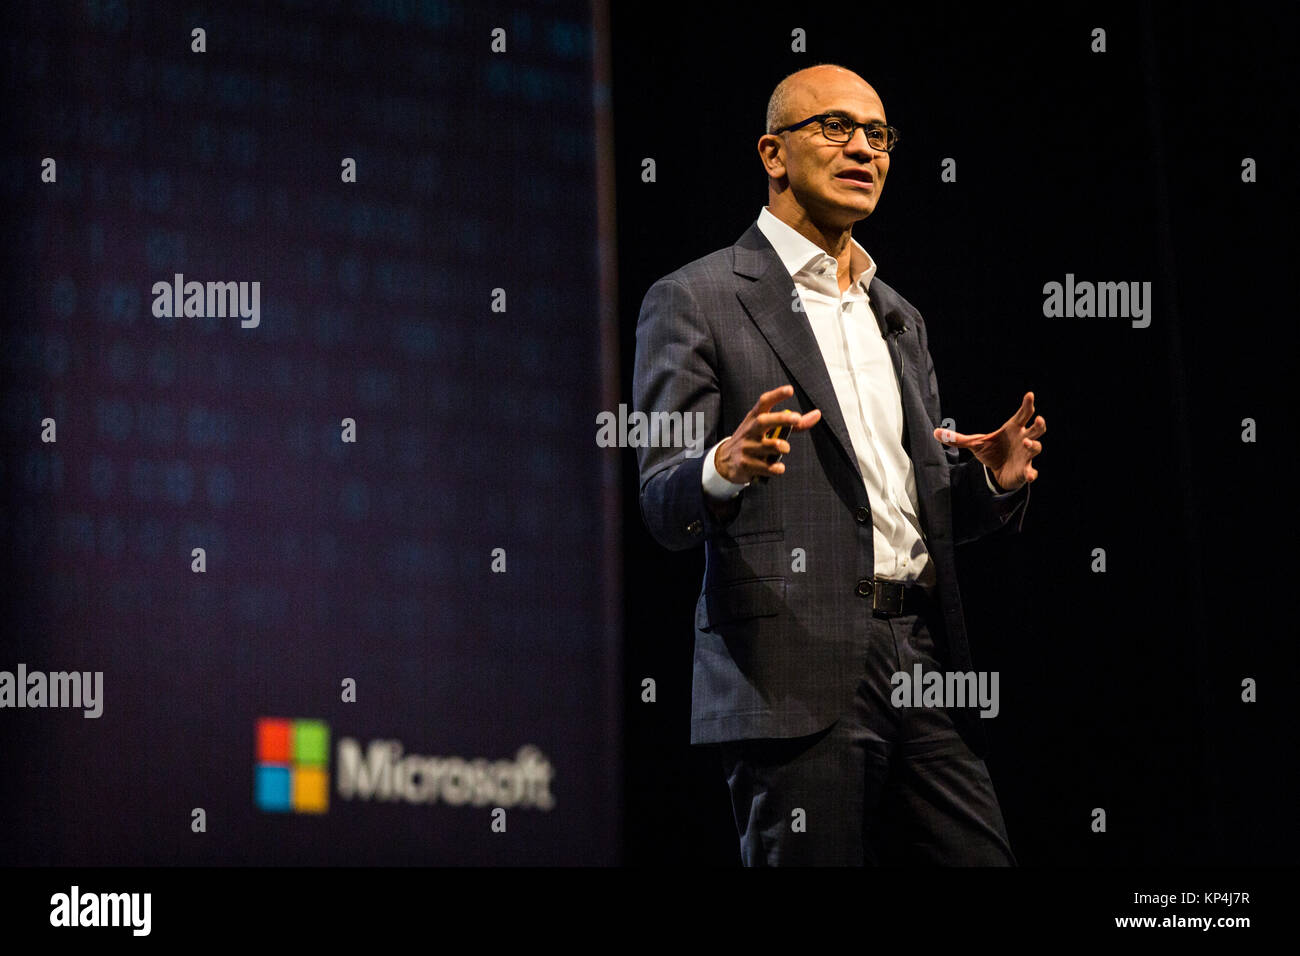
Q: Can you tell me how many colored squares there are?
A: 4